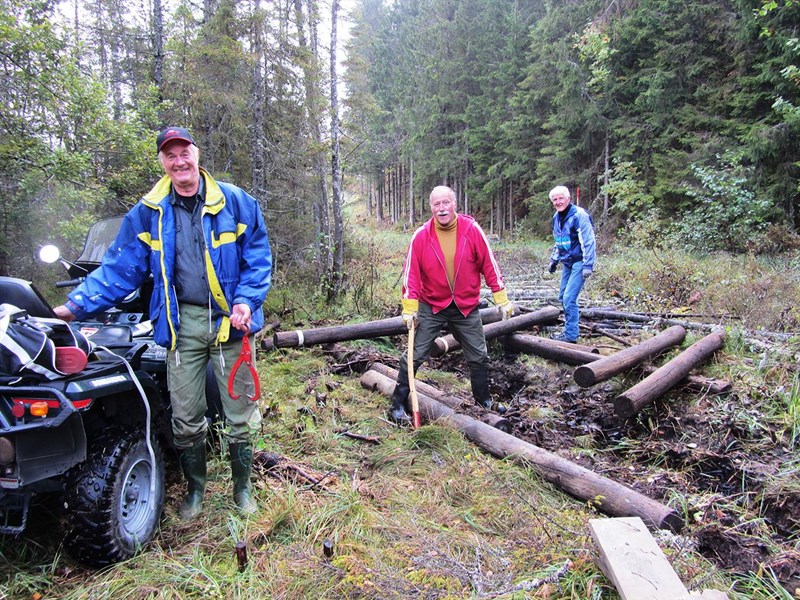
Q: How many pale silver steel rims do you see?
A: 1